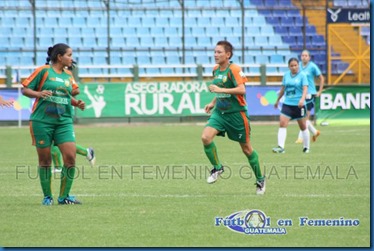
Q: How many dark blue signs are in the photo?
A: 1